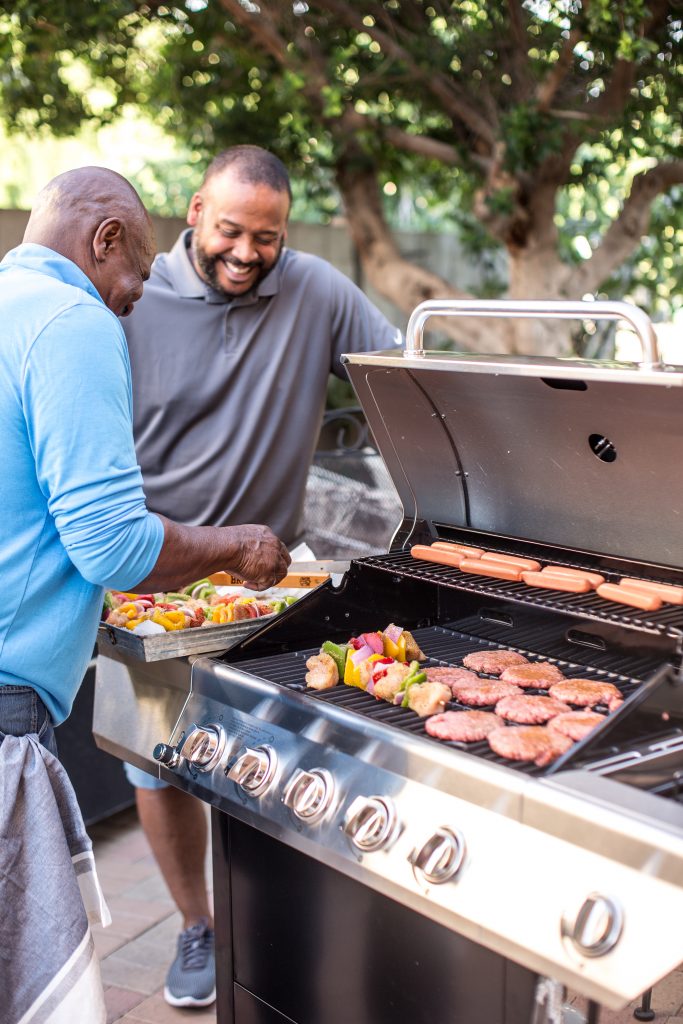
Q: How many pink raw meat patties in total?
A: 9